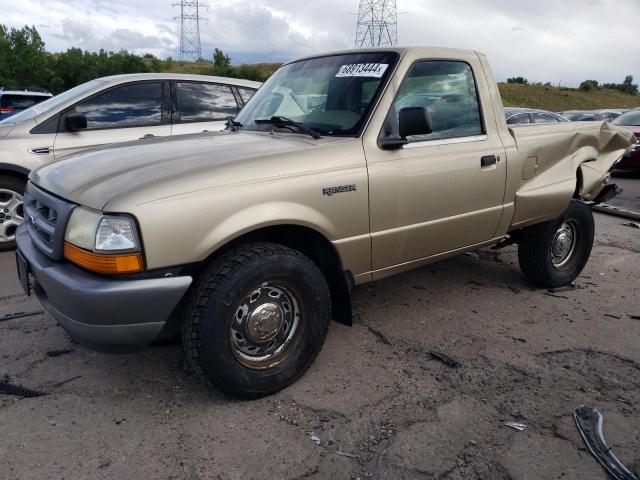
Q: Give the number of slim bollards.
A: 0